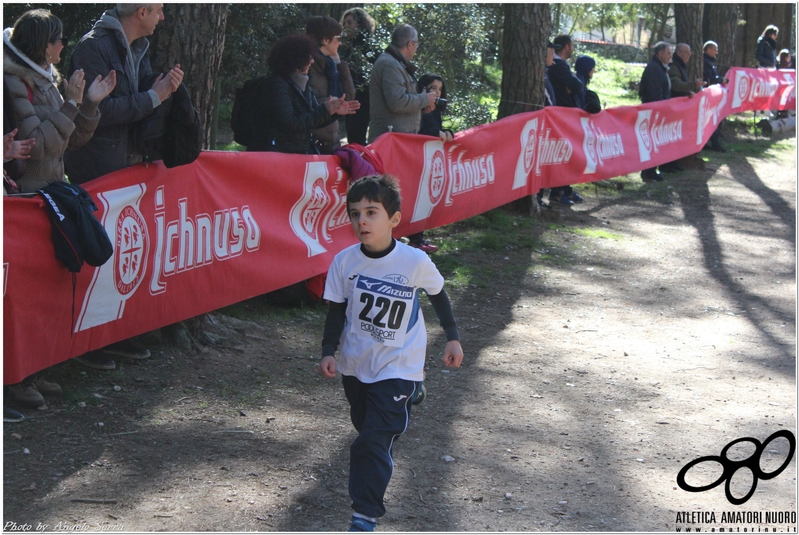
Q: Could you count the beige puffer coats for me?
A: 1